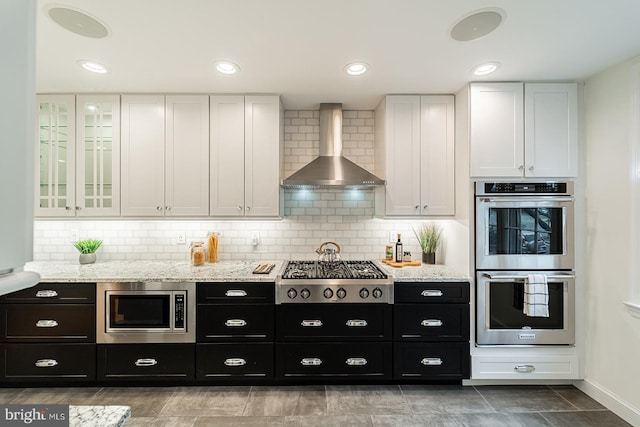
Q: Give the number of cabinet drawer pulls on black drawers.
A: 14